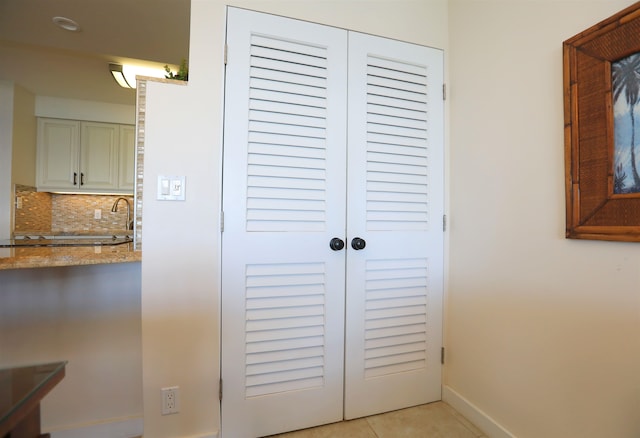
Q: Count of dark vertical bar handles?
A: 2